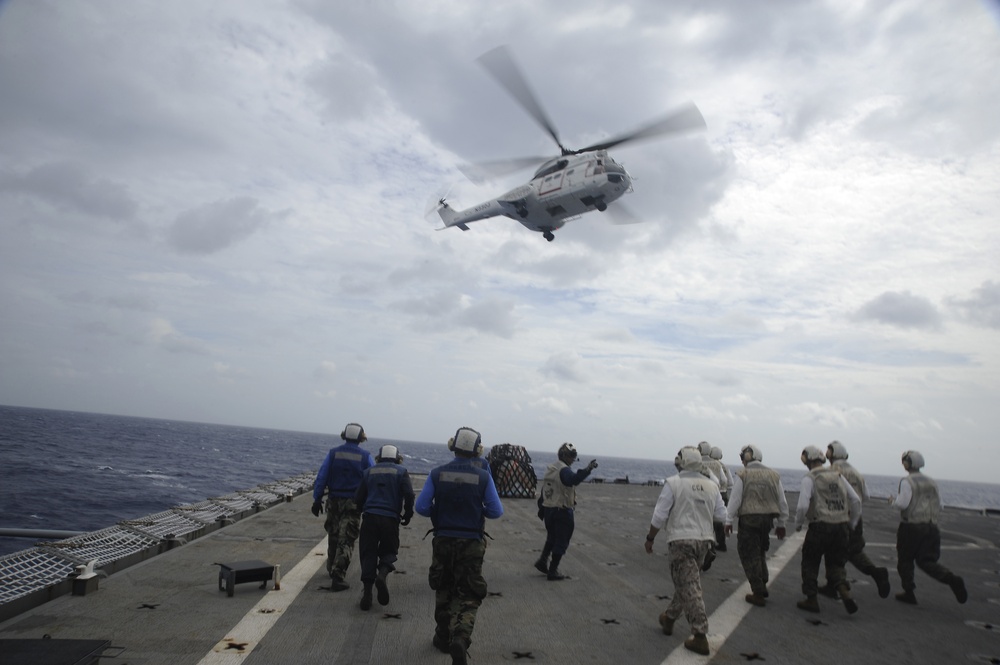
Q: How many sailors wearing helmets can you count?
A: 11